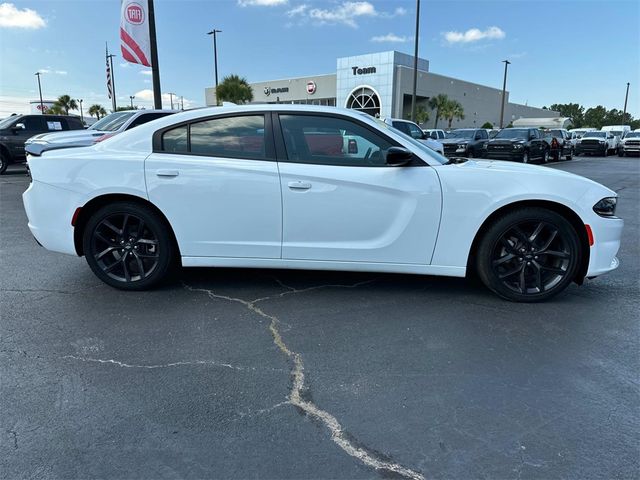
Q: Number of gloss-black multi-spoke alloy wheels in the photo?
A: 2